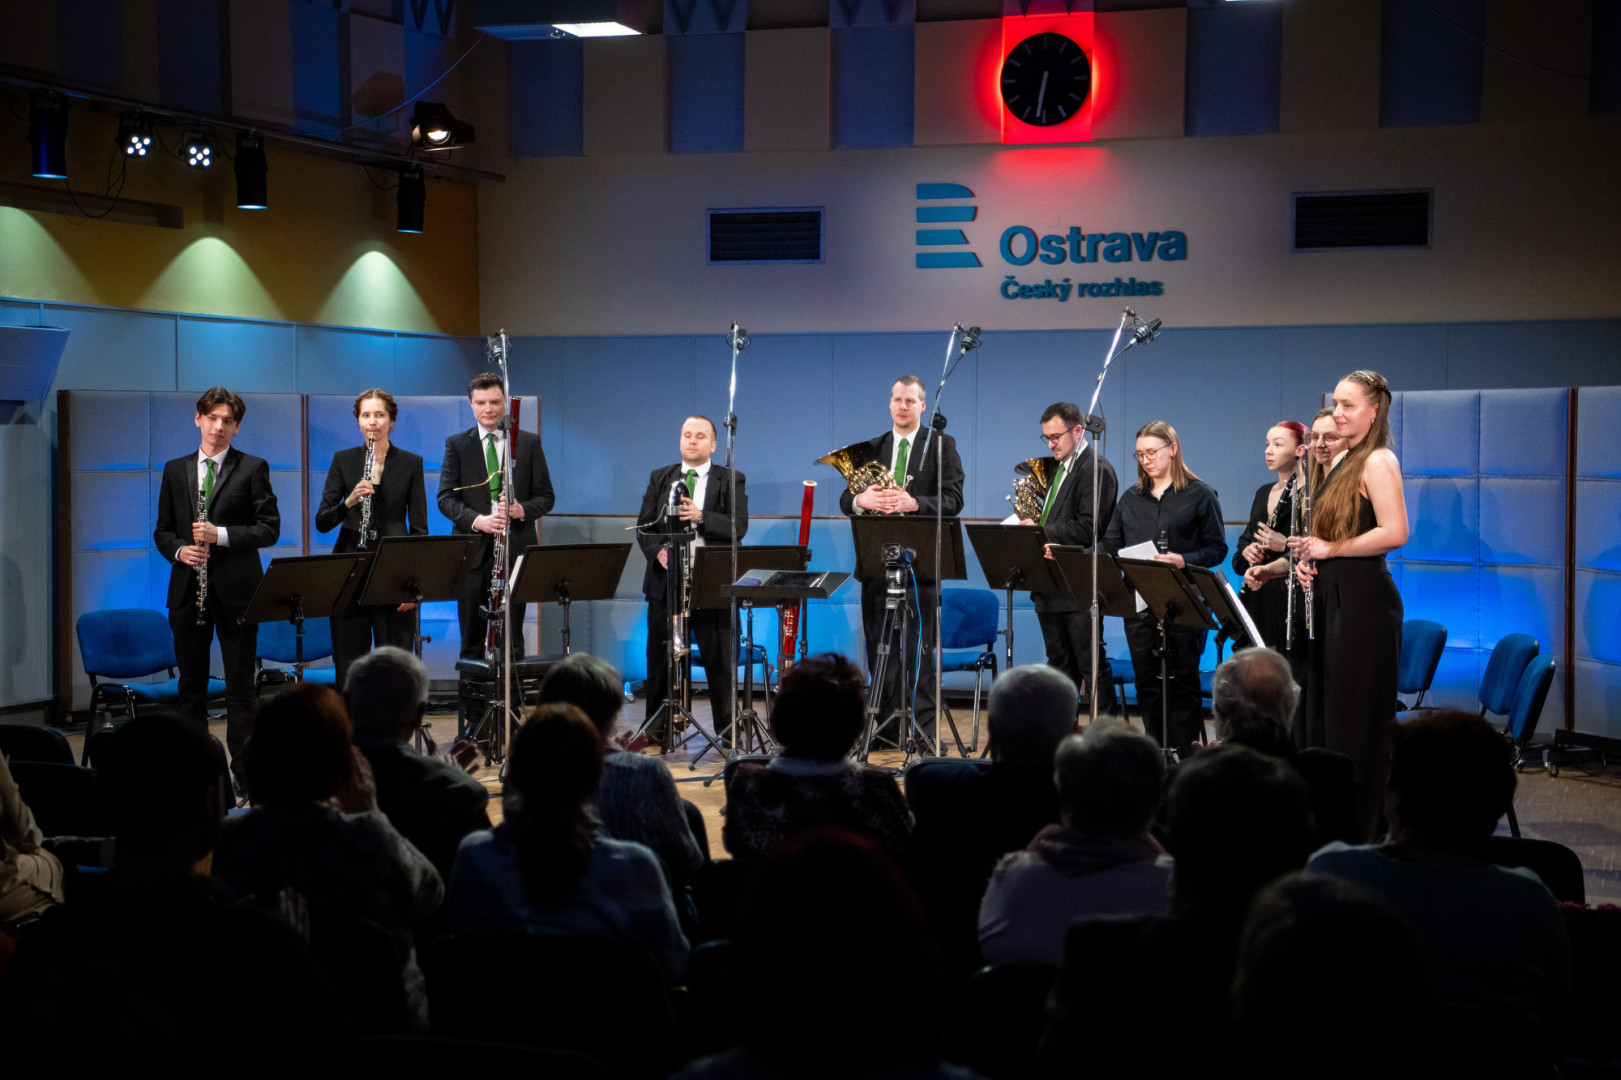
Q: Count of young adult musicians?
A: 10